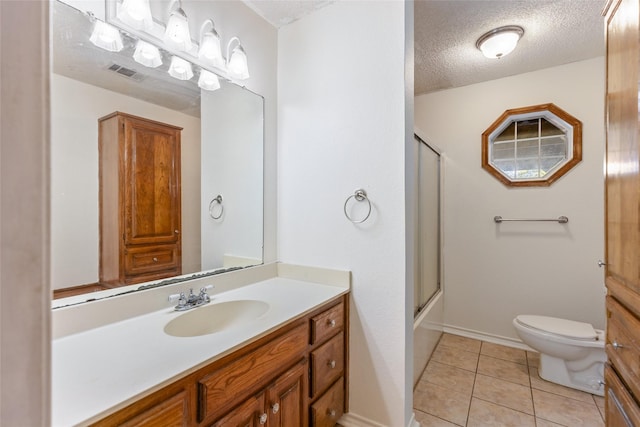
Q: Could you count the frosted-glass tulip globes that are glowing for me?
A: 4